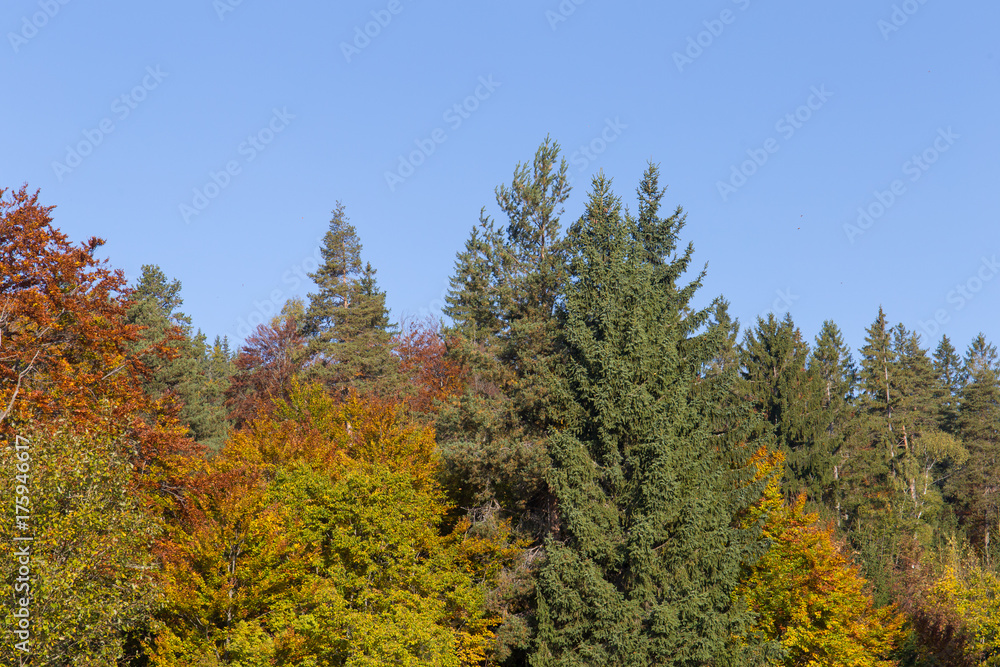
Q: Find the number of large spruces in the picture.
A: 2